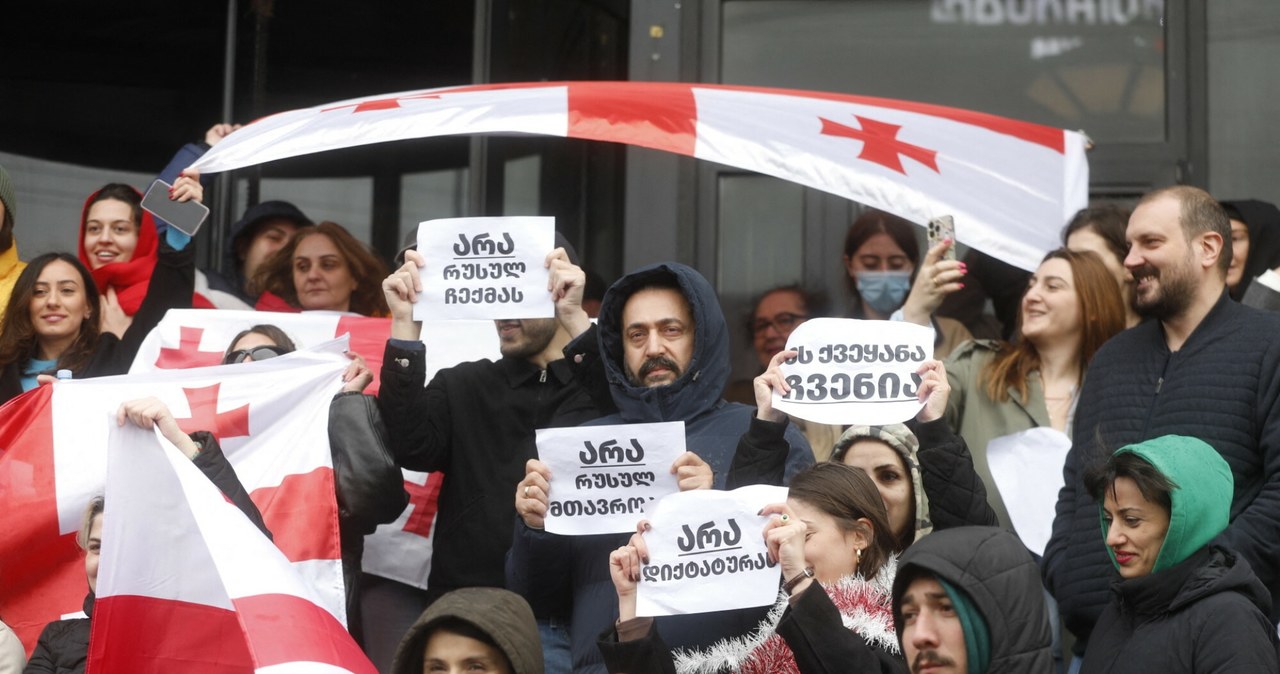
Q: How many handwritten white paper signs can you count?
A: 4